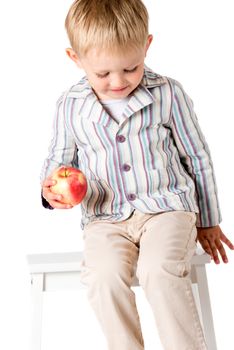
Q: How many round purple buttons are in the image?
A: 3